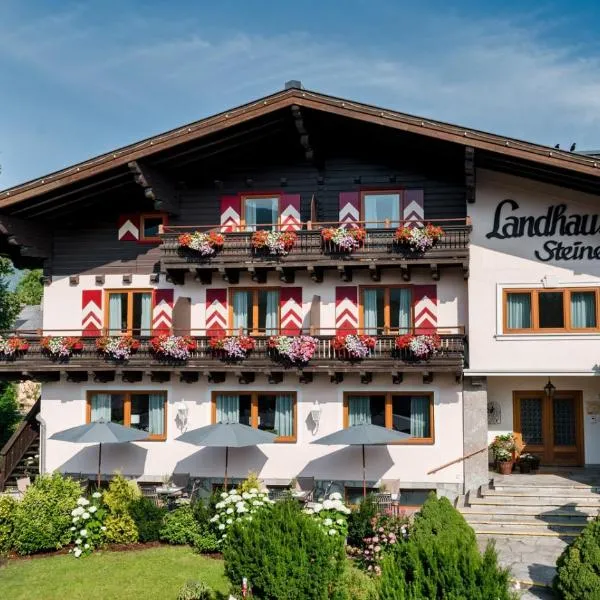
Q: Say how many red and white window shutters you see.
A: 11